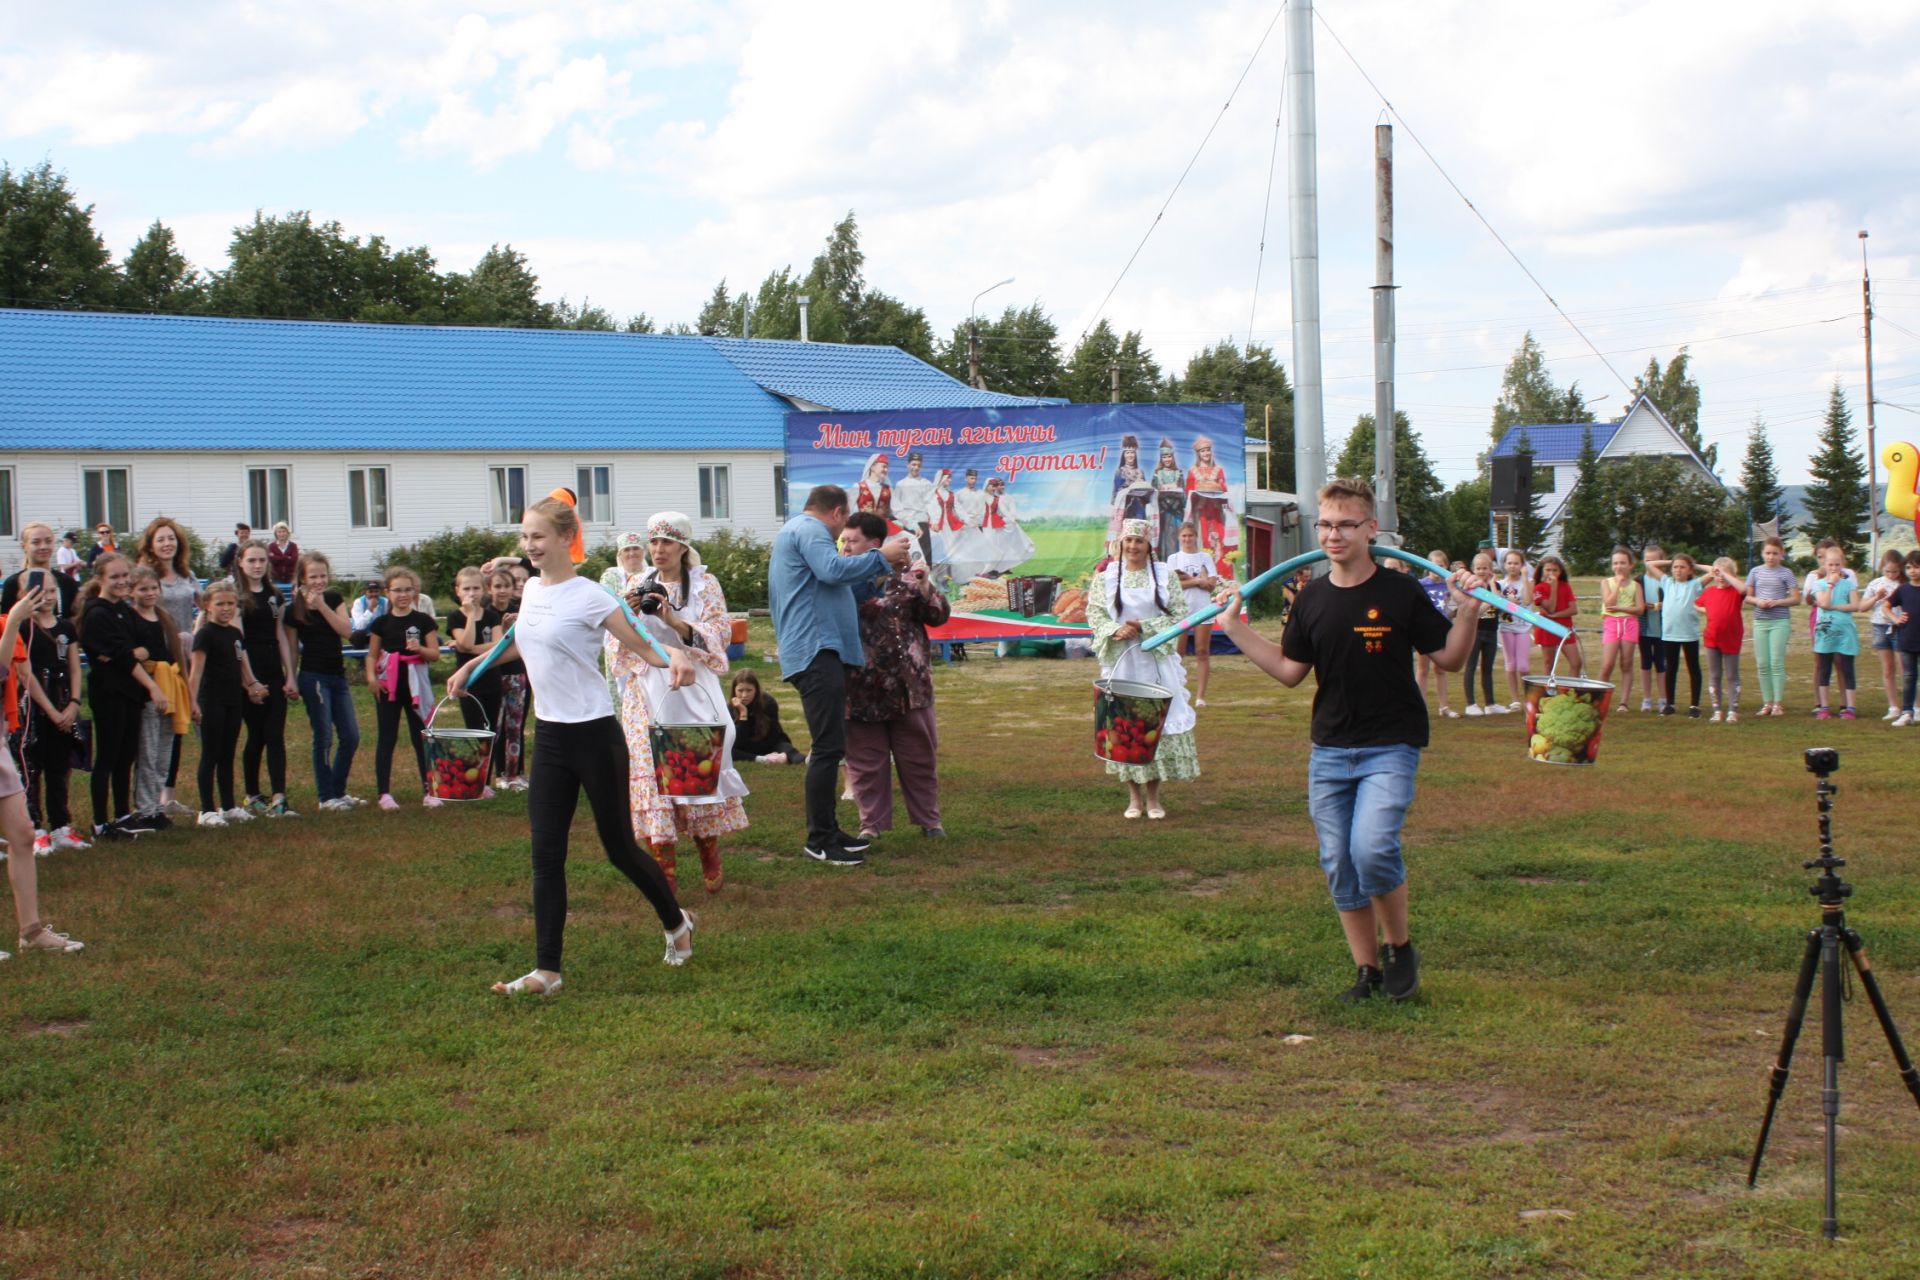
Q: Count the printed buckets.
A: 4